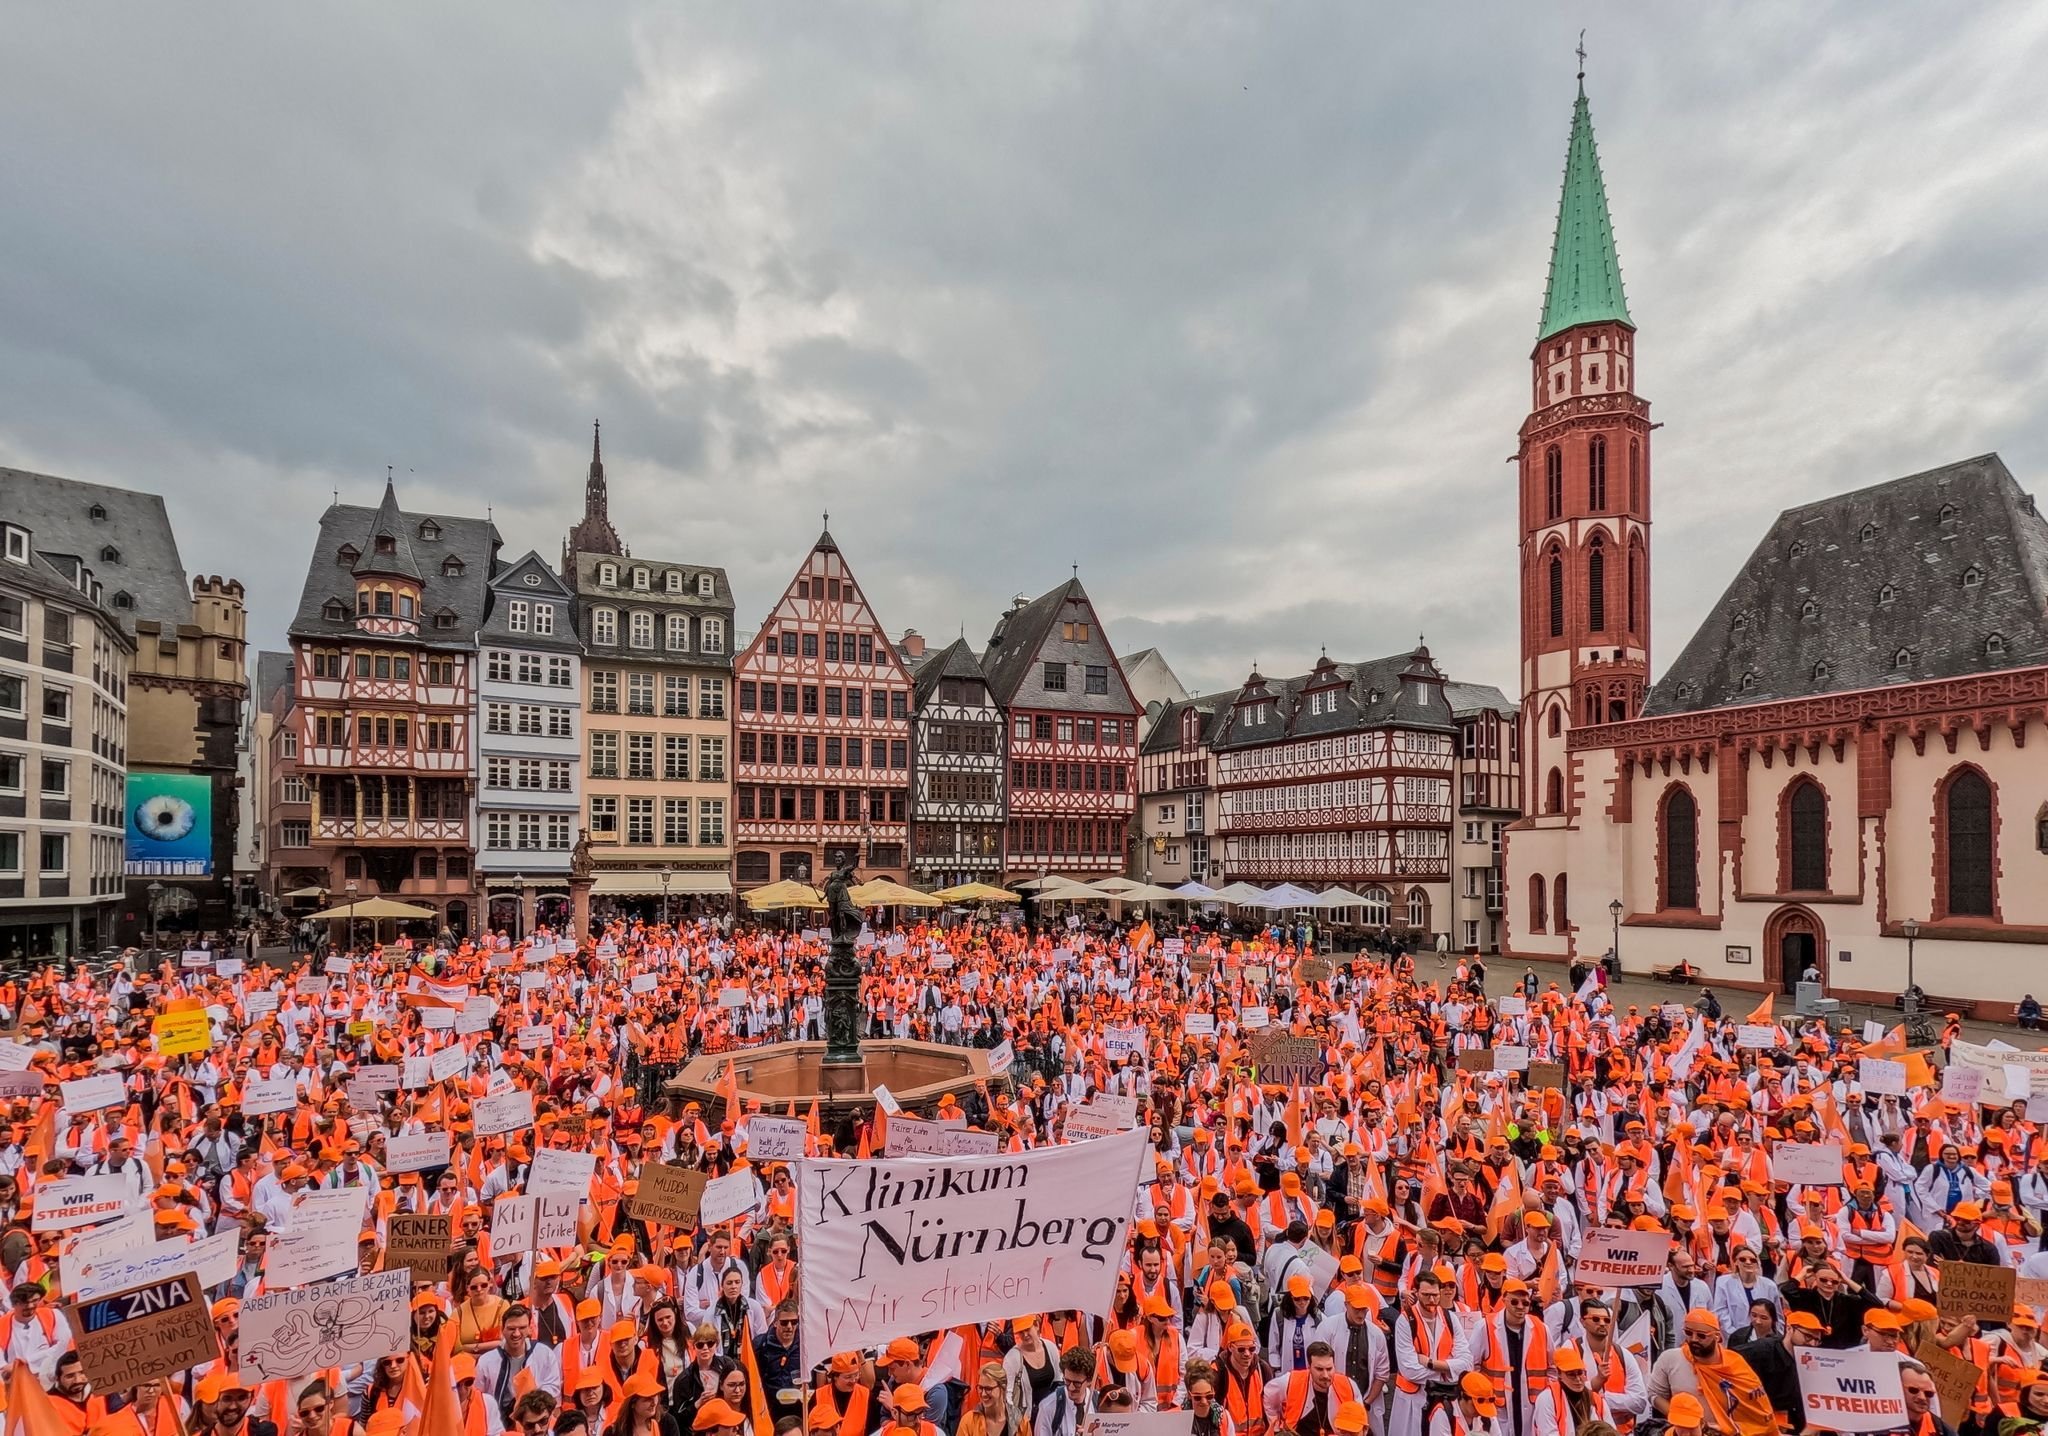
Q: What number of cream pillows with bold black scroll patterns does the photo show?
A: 0